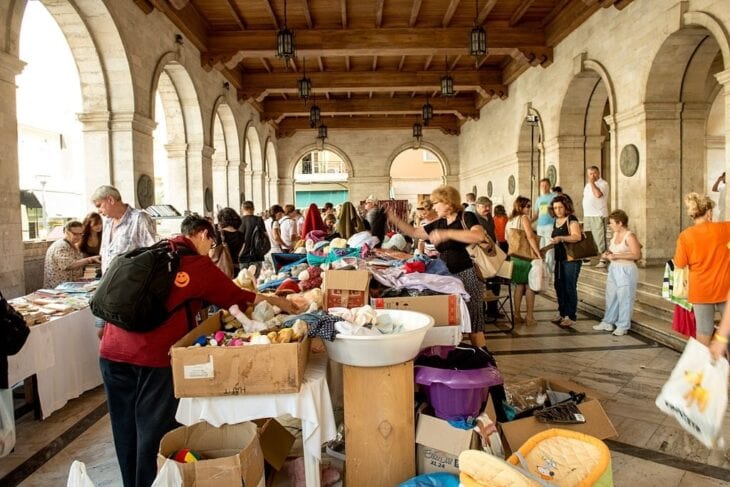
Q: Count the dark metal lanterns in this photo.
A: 8